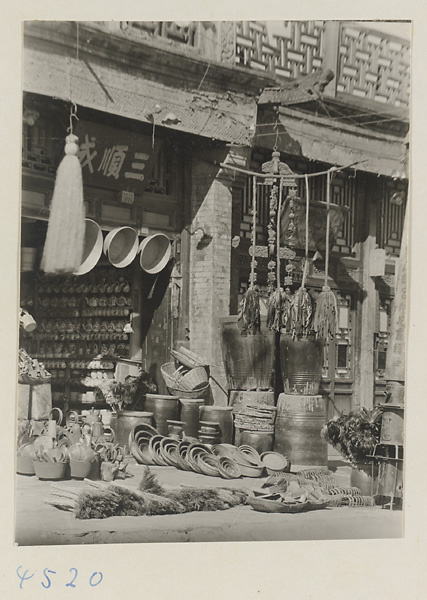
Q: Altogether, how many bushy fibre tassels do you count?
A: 5